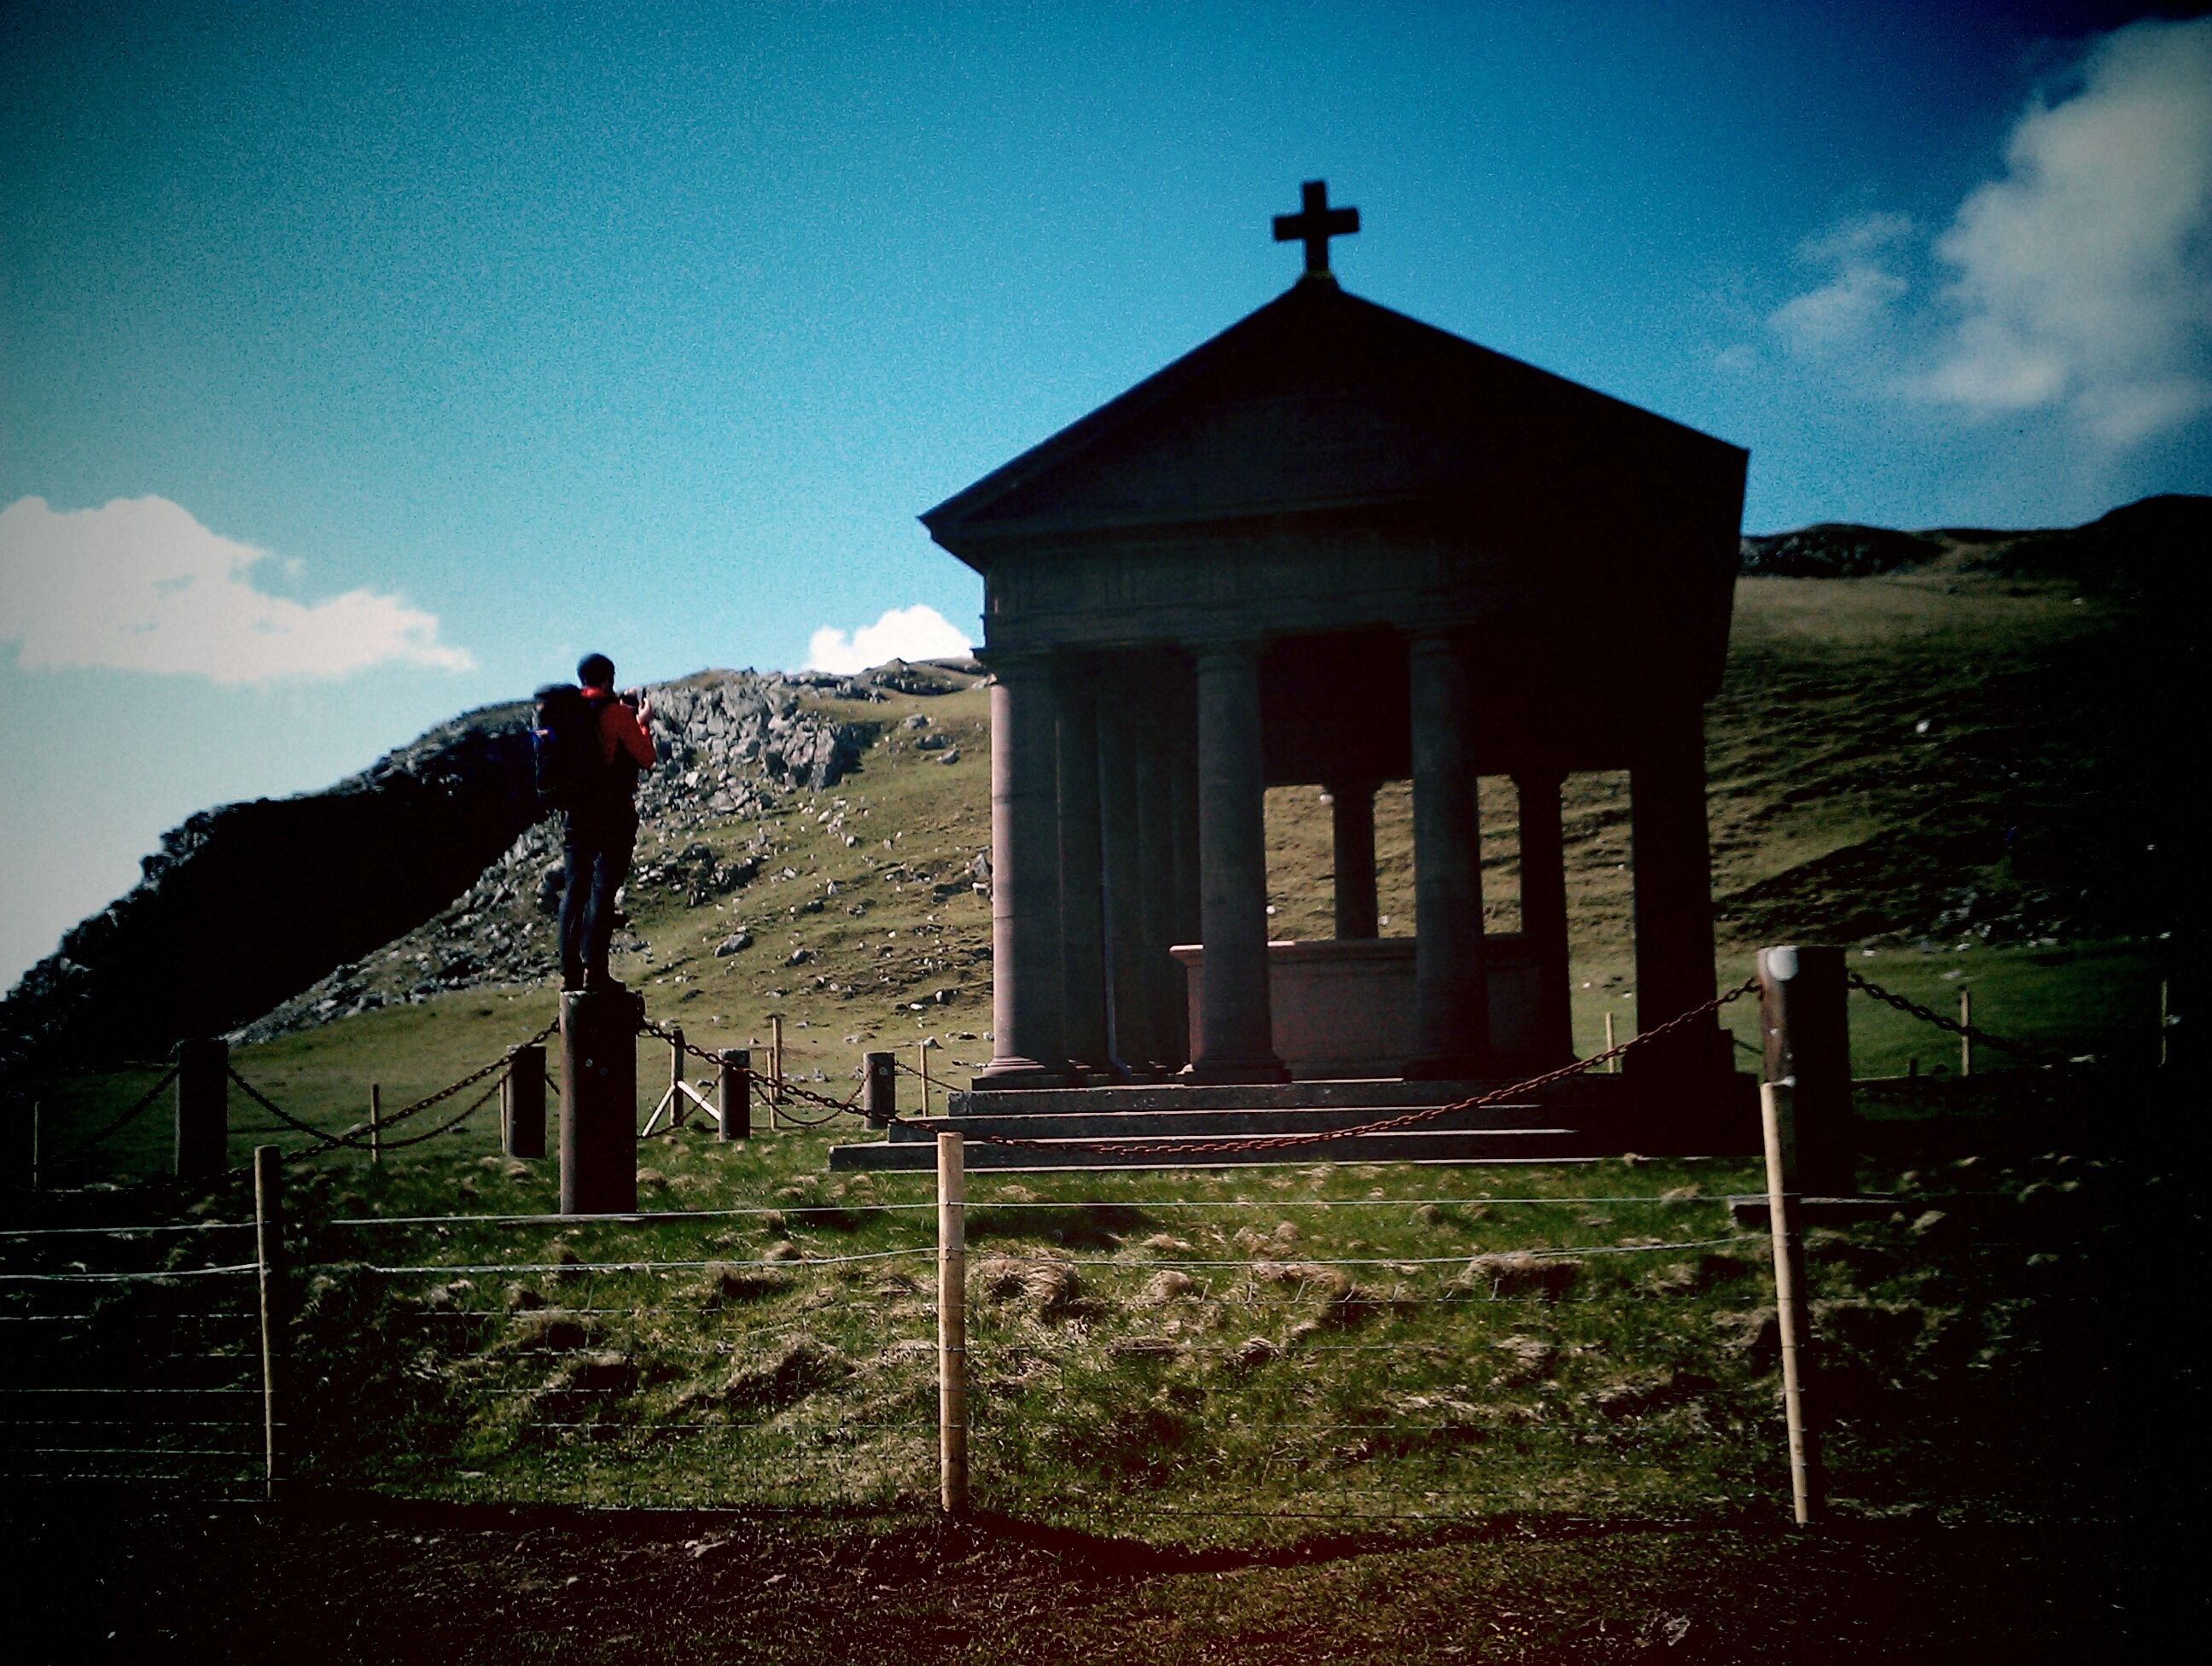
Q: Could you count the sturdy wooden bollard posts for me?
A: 6